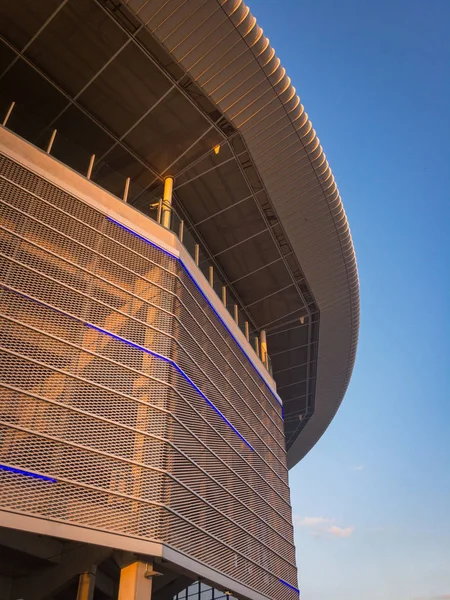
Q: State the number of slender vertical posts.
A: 13